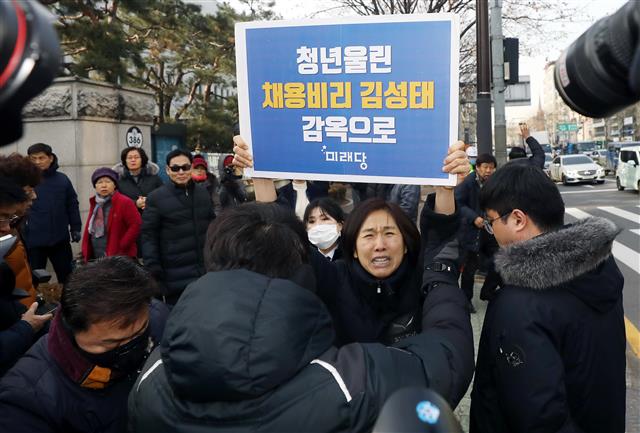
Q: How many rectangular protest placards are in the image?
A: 1